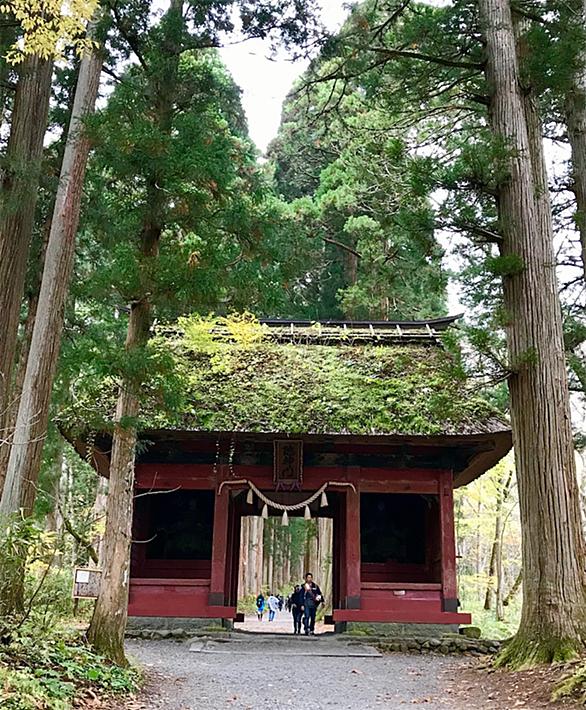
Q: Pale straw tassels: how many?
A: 5